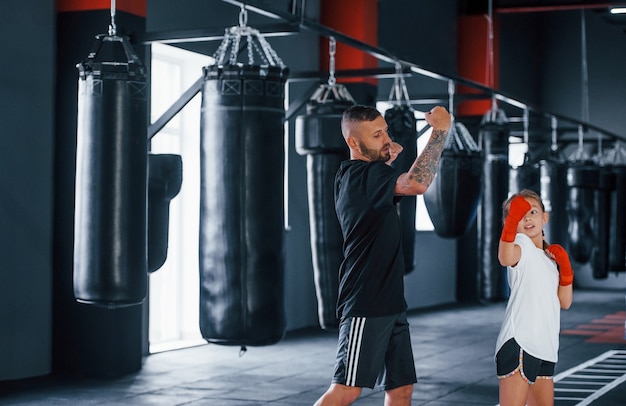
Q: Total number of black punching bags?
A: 12